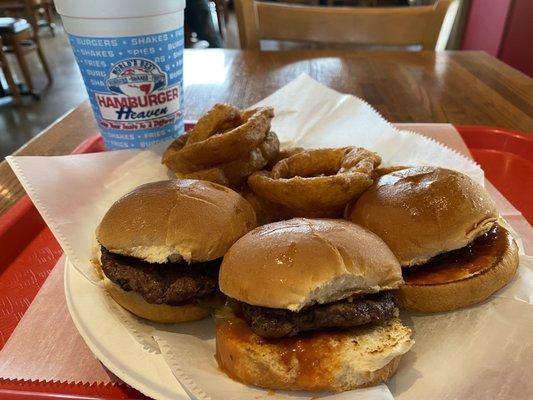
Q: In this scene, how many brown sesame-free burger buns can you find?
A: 3